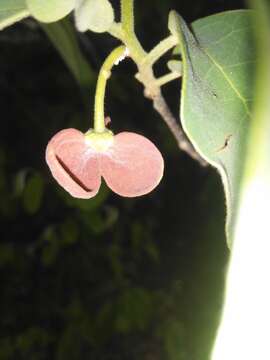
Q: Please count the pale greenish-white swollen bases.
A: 1